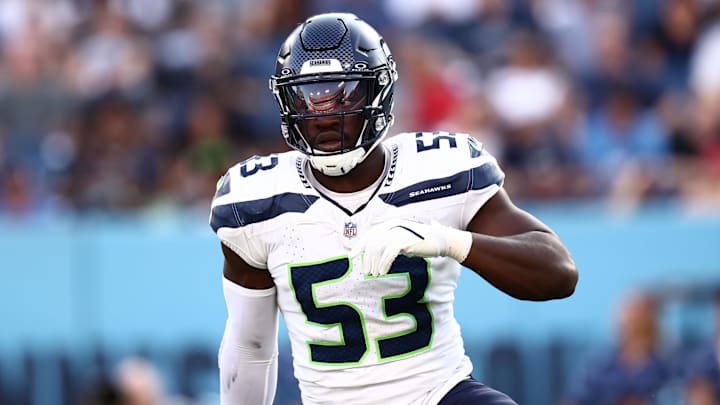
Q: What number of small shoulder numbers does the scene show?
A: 2